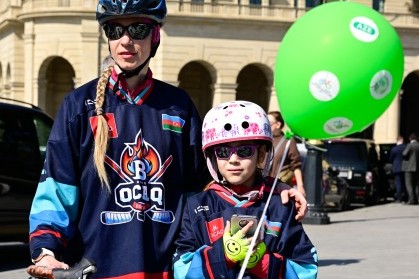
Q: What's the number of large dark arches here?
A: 4